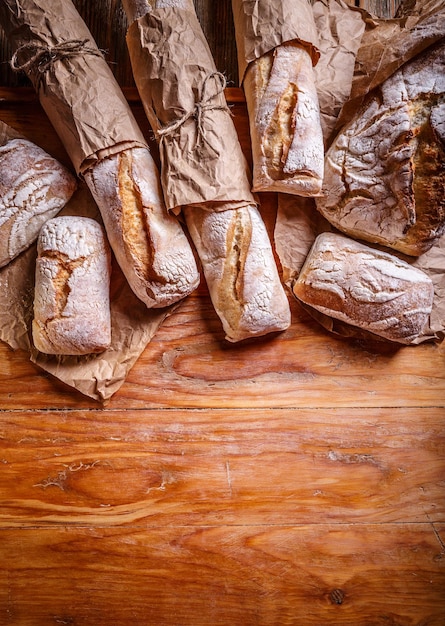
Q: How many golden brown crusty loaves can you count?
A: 7